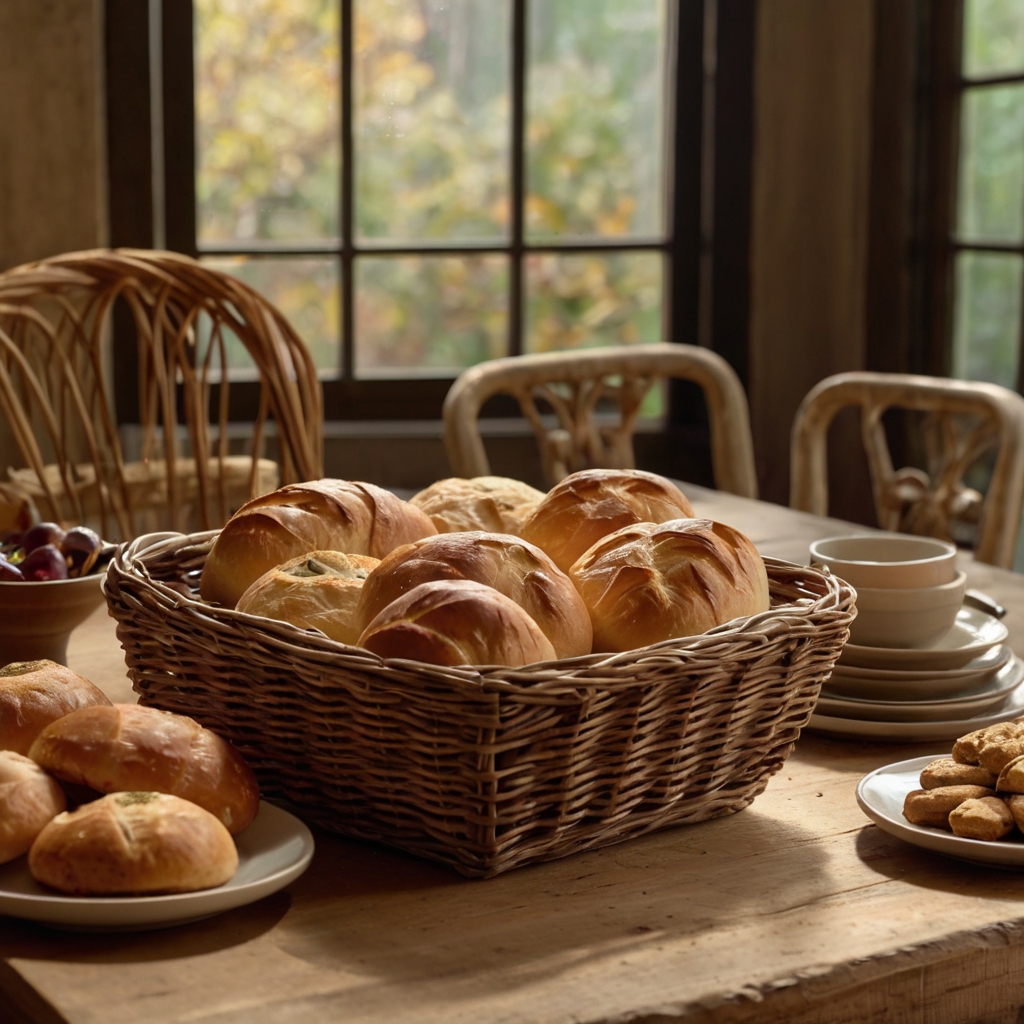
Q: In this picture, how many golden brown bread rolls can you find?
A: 11